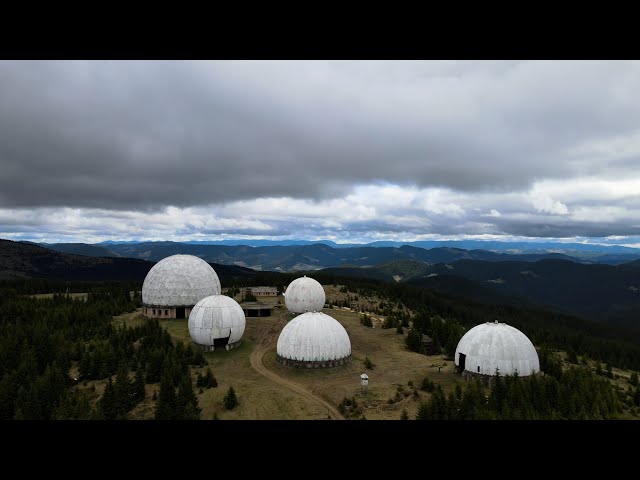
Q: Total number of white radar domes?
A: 5